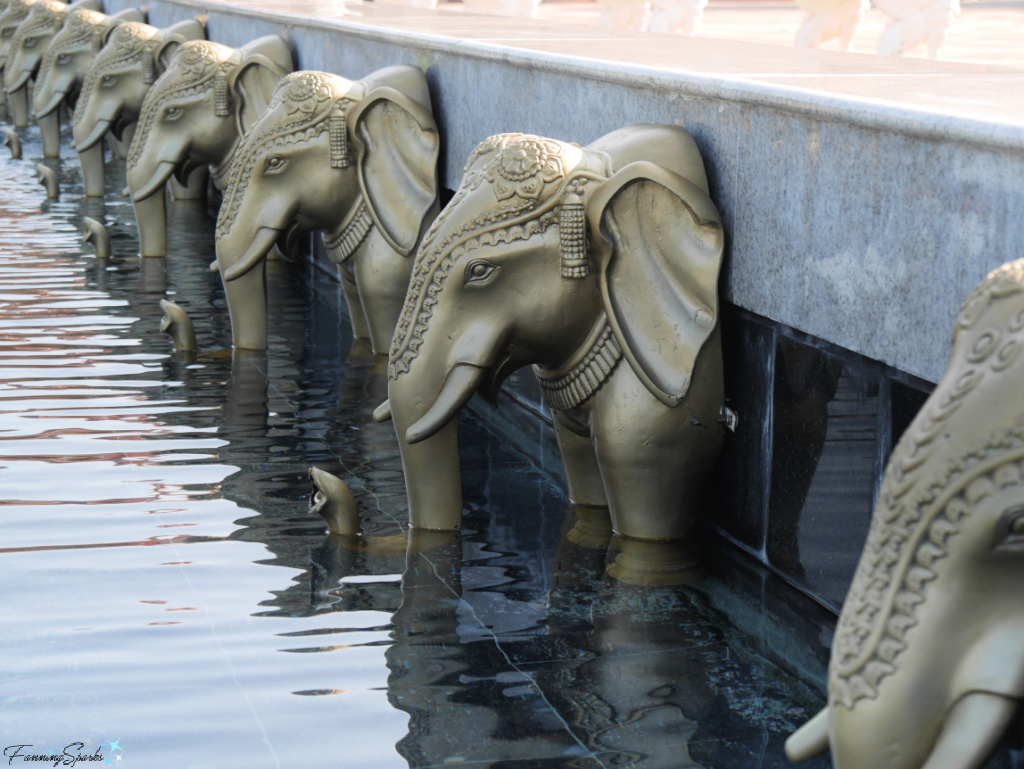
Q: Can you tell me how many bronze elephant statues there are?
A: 8